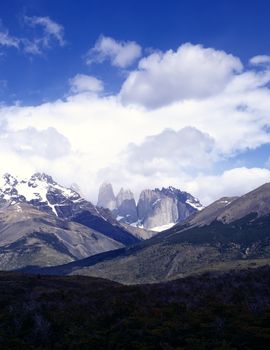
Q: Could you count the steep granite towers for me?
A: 3